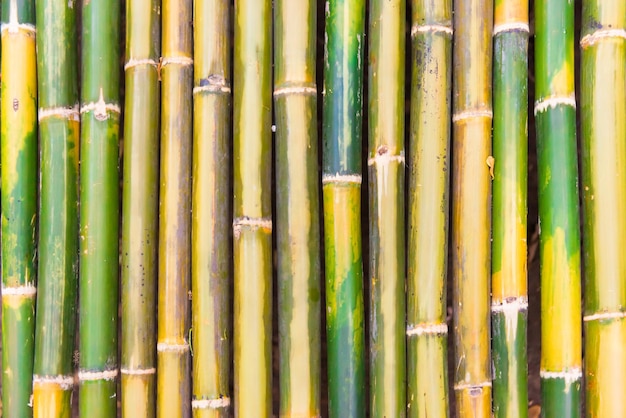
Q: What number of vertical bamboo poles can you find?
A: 15